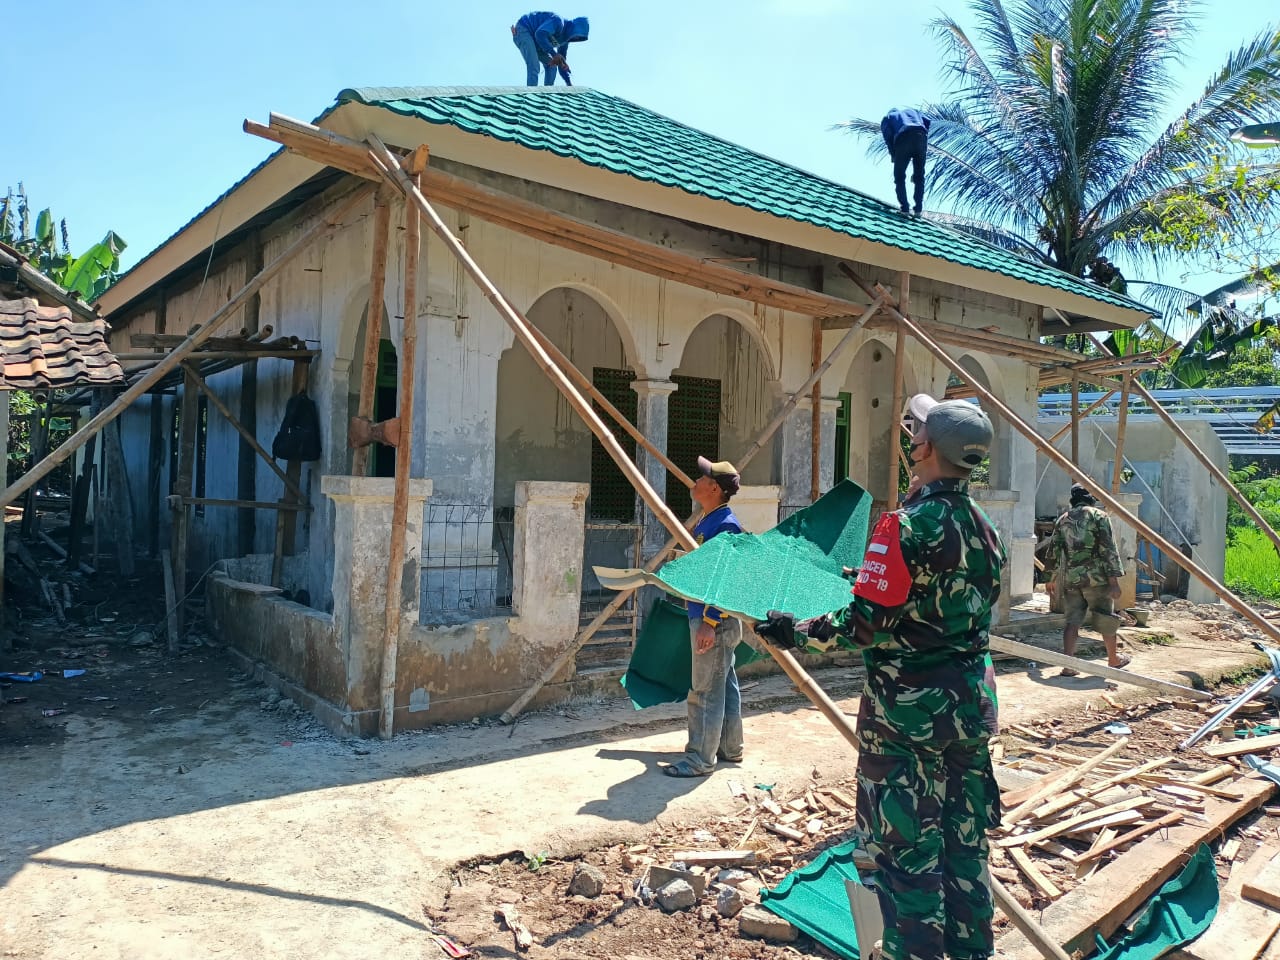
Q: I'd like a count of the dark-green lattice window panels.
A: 2